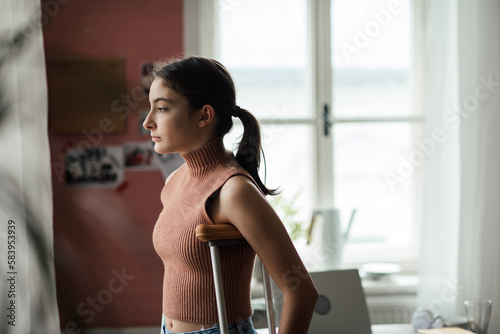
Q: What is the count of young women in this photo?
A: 1